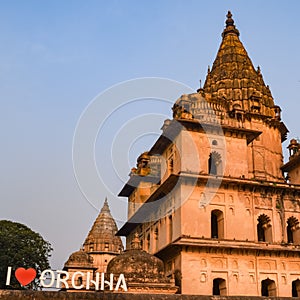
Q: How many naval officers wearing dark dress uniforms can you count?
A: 0